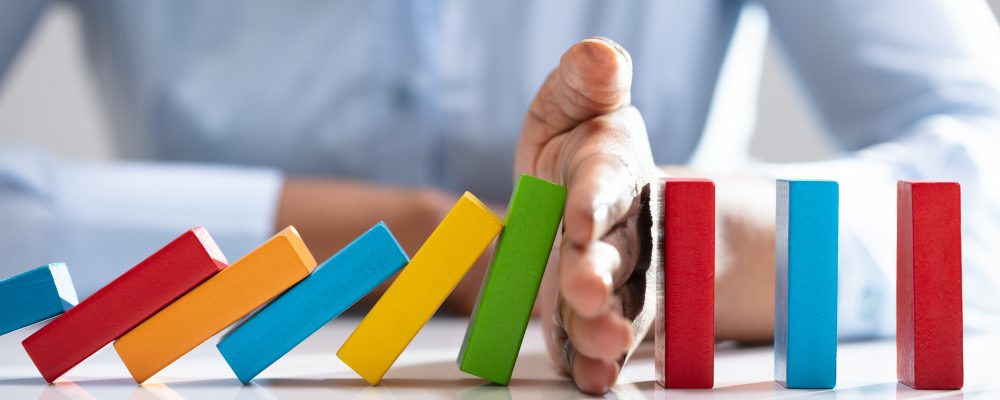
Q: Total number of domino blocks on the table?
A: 9